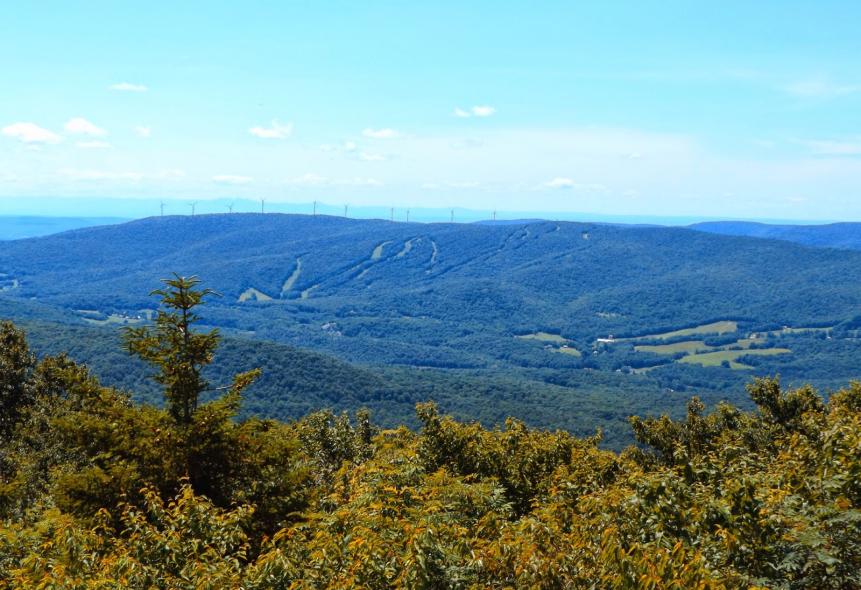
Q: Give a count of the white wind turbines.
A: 10